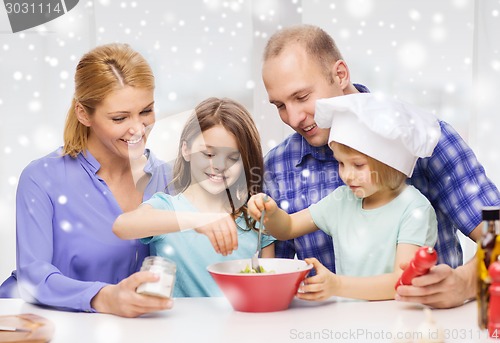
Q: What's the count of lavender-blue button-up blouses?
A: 1